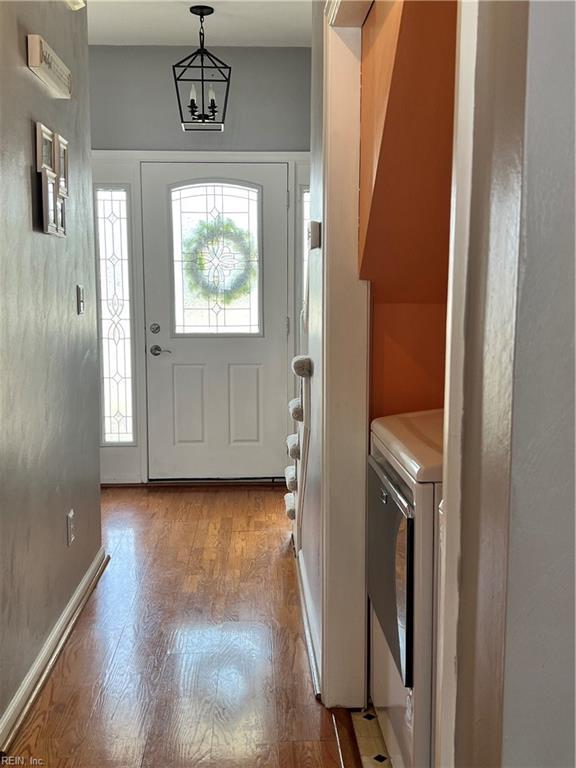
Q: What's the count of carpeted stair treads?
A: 5